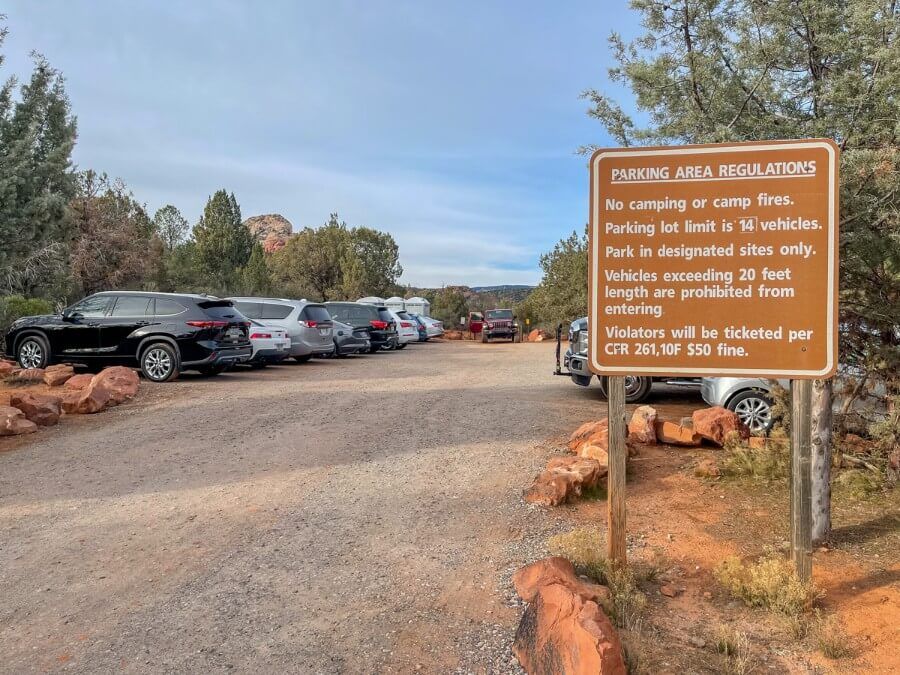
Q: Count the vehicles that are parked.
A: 11